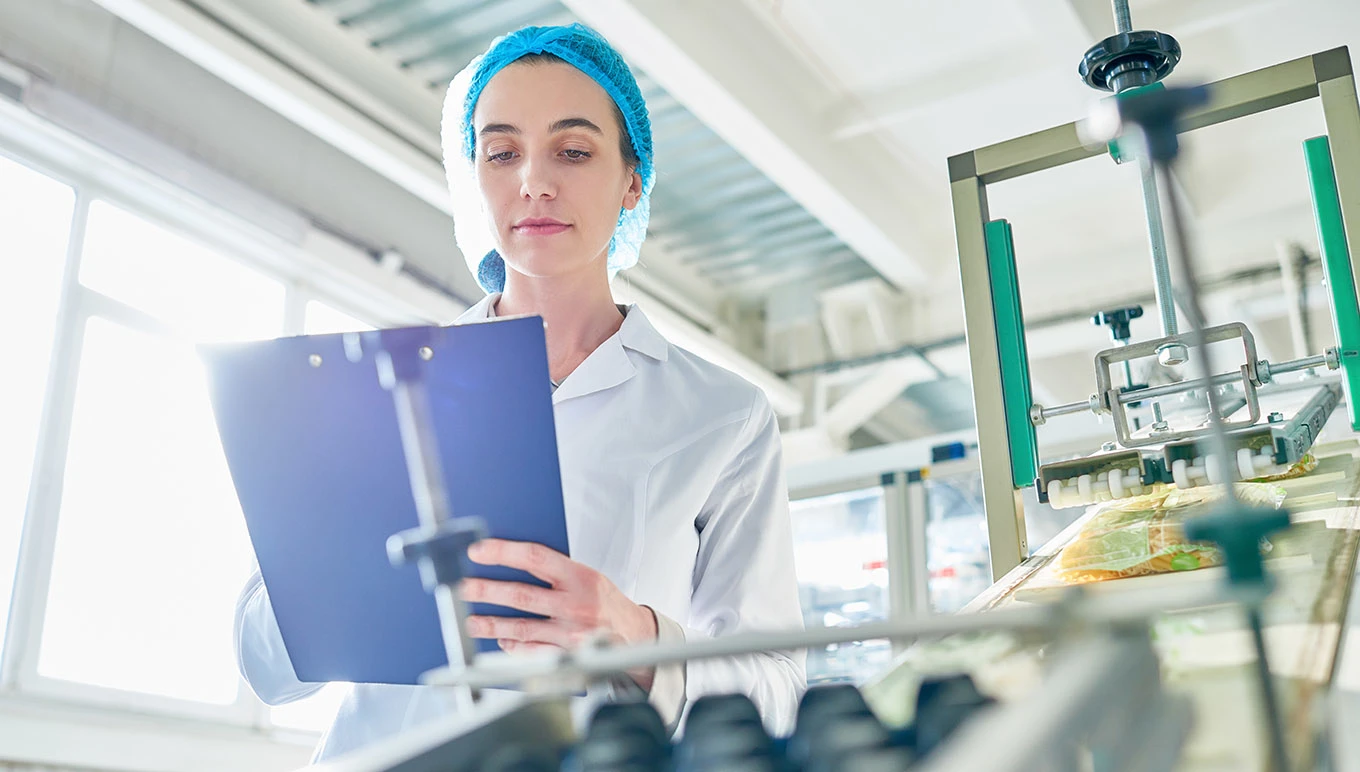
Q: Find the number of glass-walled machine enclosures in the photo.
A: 1